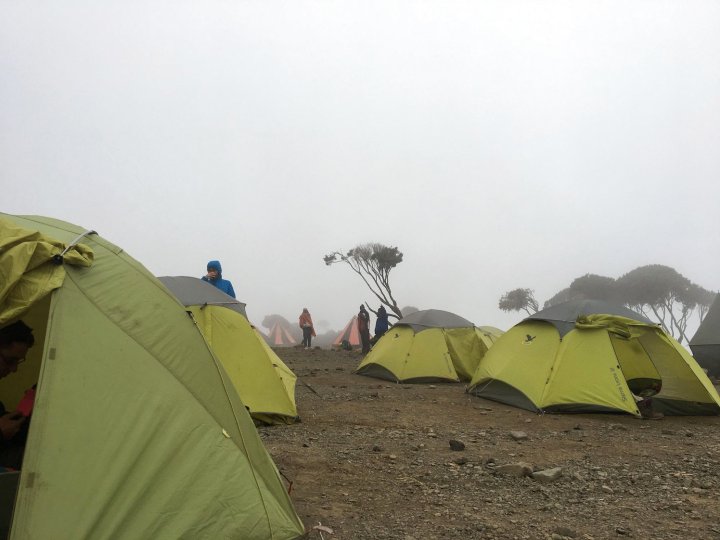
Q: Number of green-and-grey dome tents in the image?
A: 3